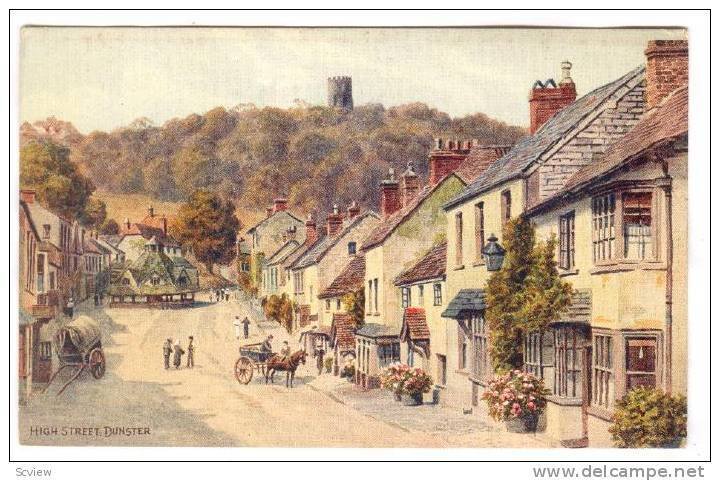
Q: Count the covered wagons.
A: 1